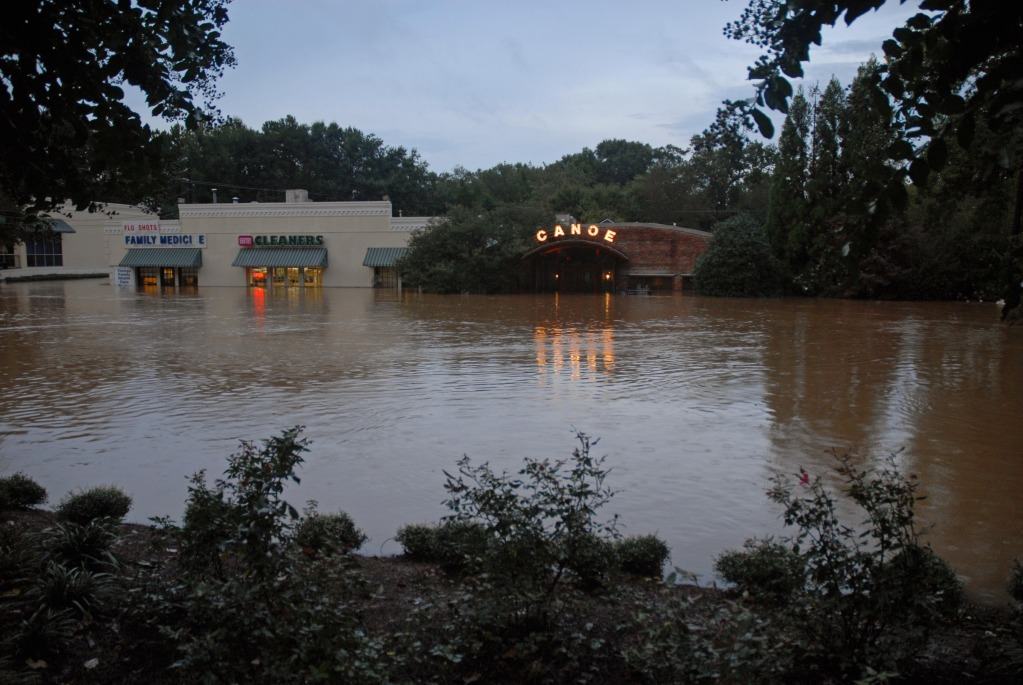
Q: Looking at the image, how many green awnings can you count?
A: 3